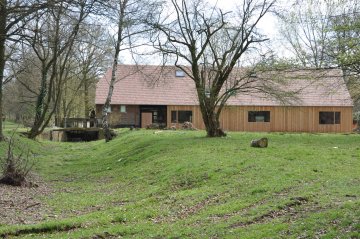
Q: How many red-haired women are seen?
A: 0